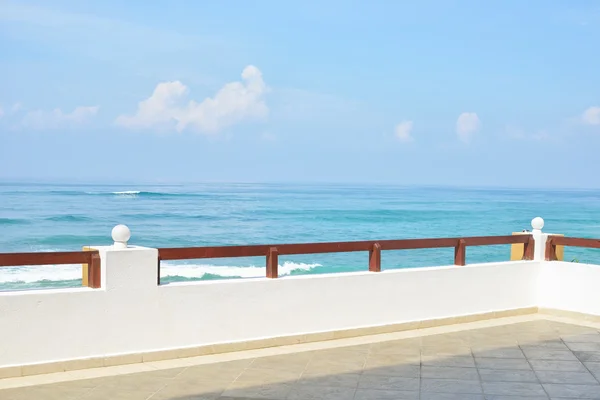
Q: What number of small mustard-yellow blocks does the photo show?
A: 3